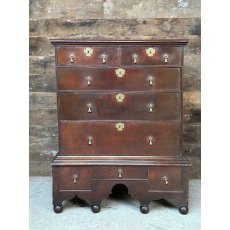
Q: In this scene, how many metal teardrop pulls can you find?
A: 13